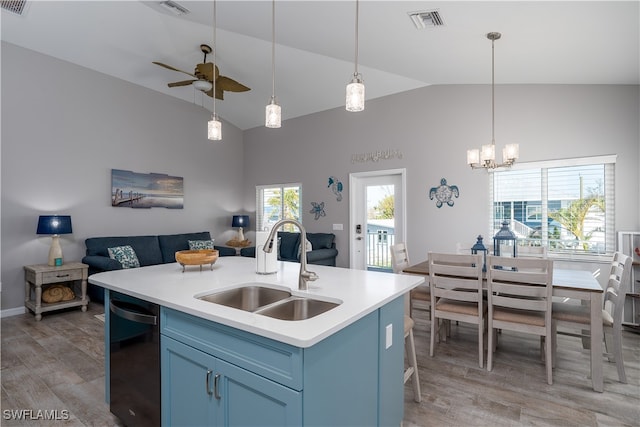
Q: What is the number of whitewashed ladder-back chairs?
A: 6